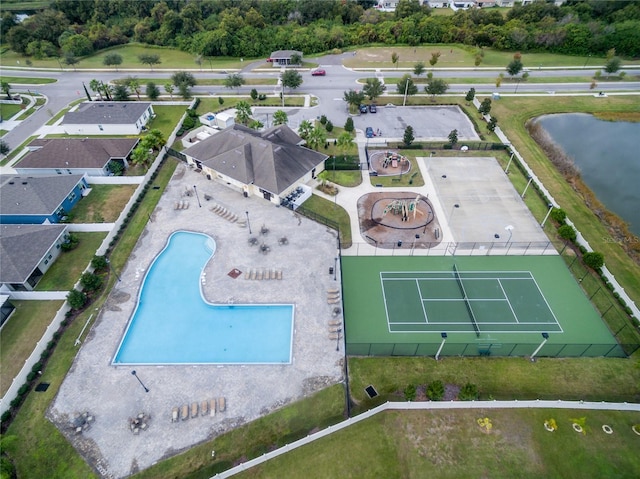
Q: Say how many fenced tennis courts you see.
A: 1